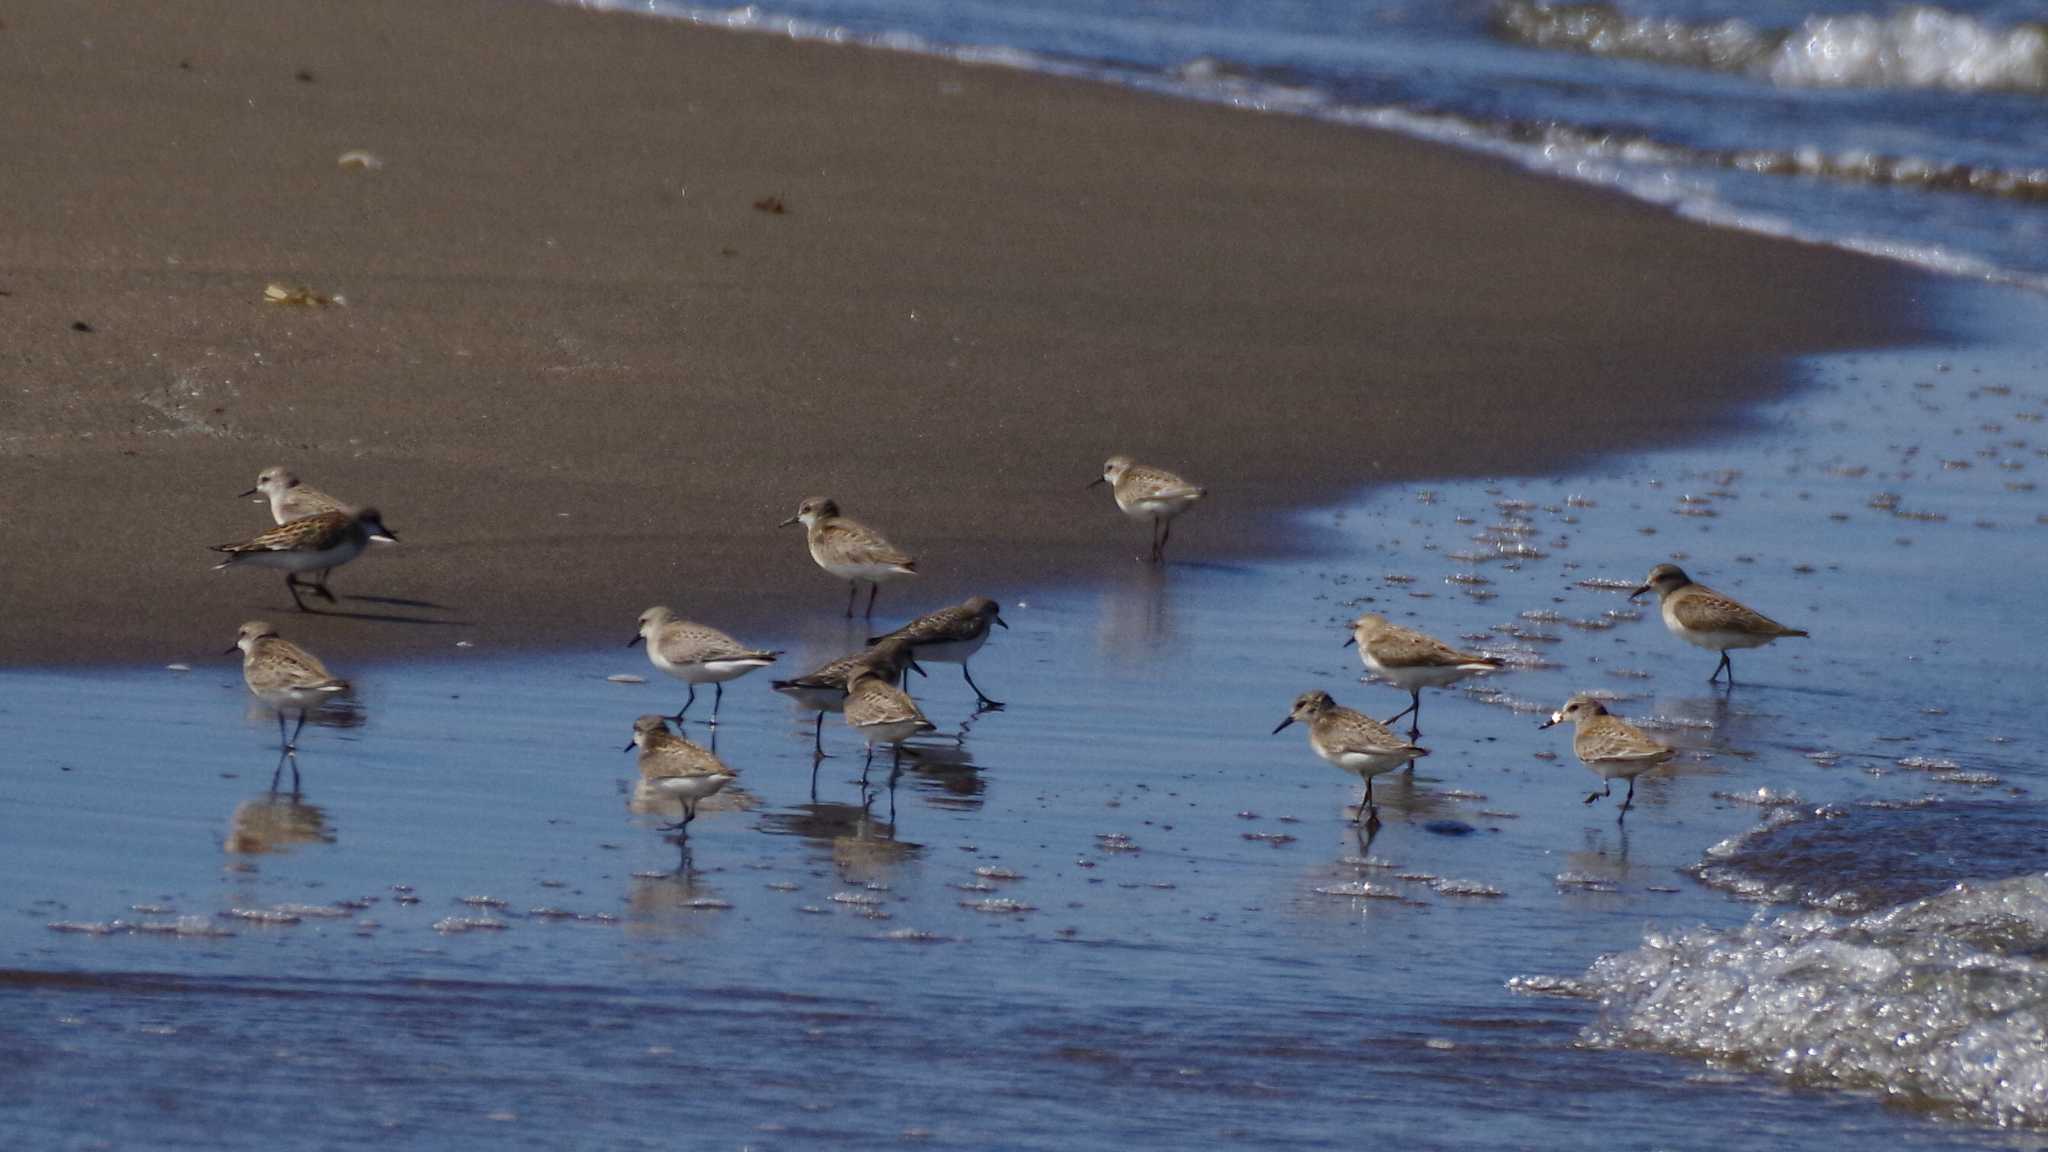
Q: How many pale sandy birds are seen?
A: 14